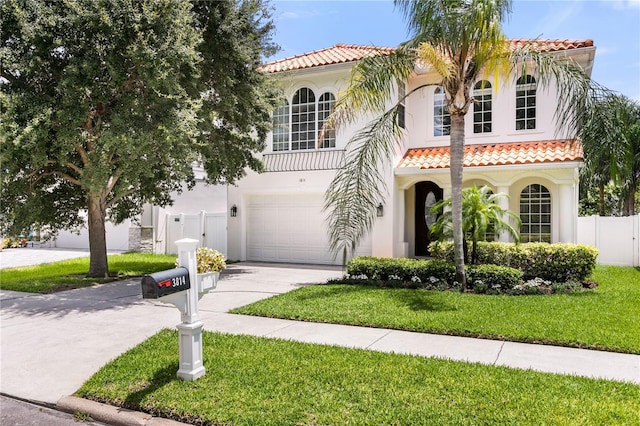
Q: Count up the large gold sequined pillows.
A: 0